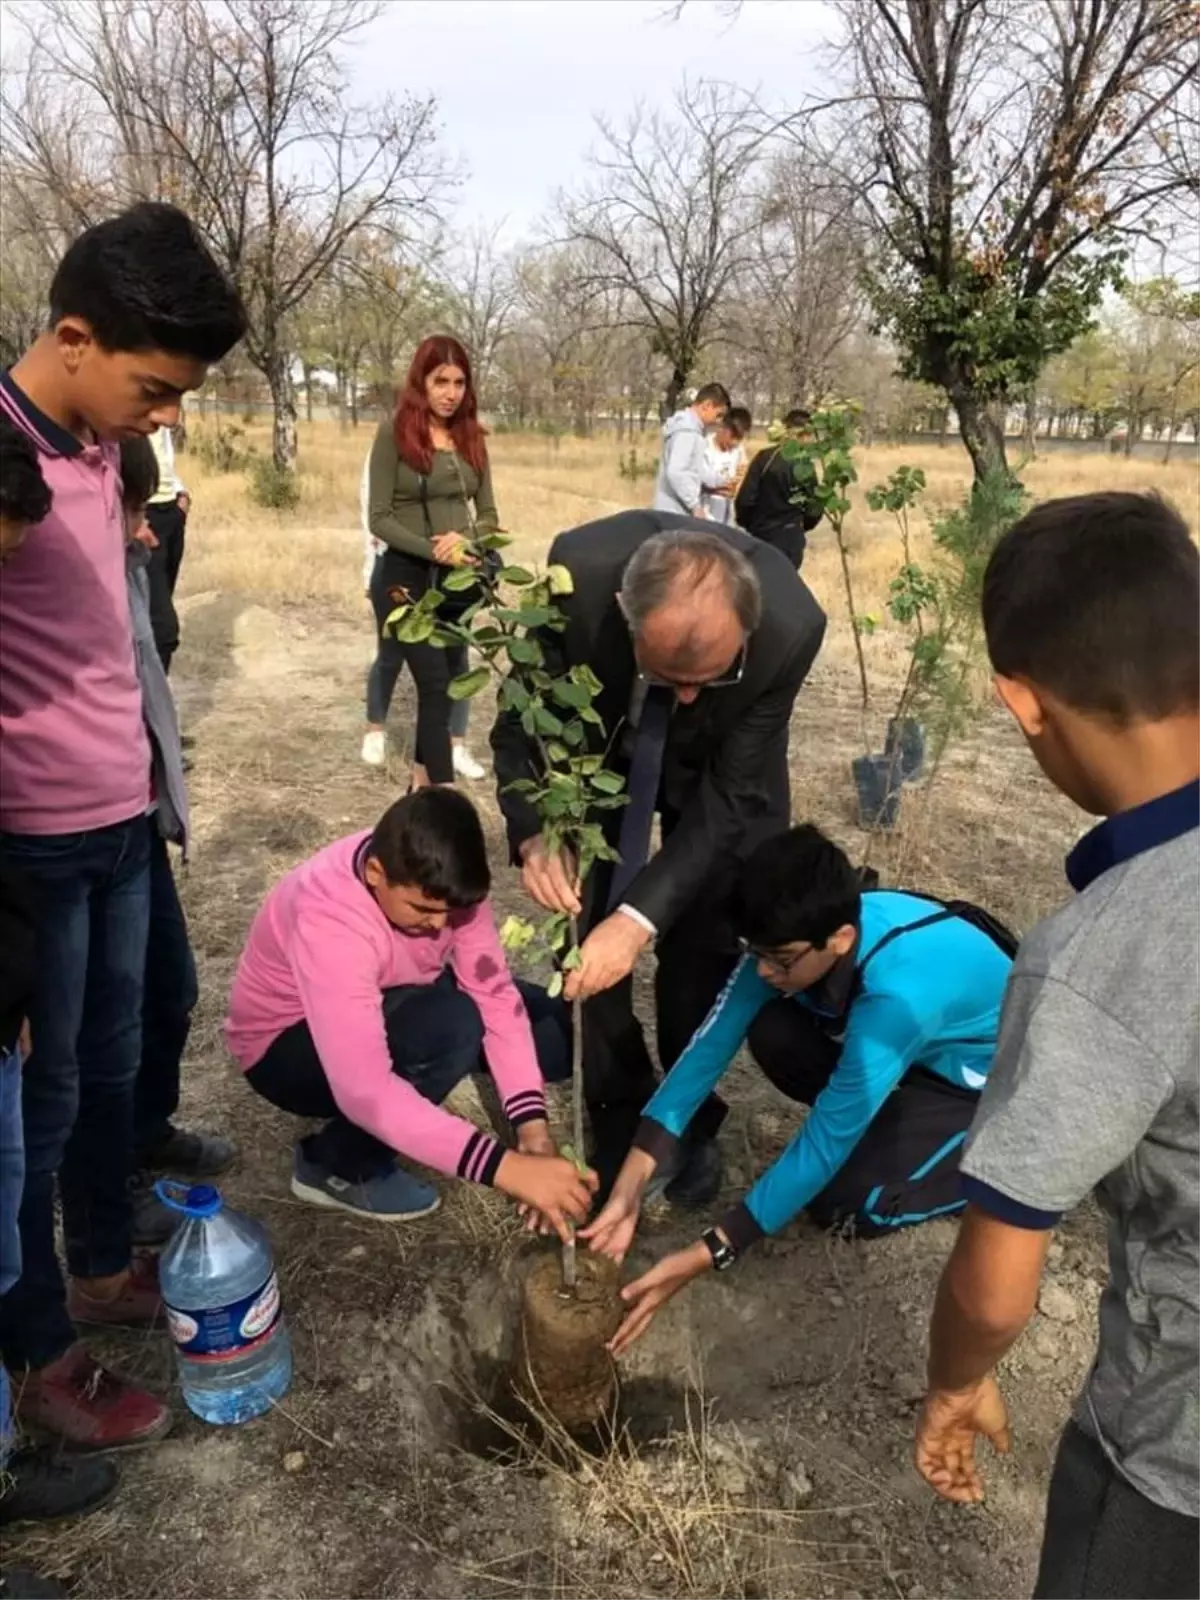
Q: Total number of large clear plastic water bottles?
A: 1